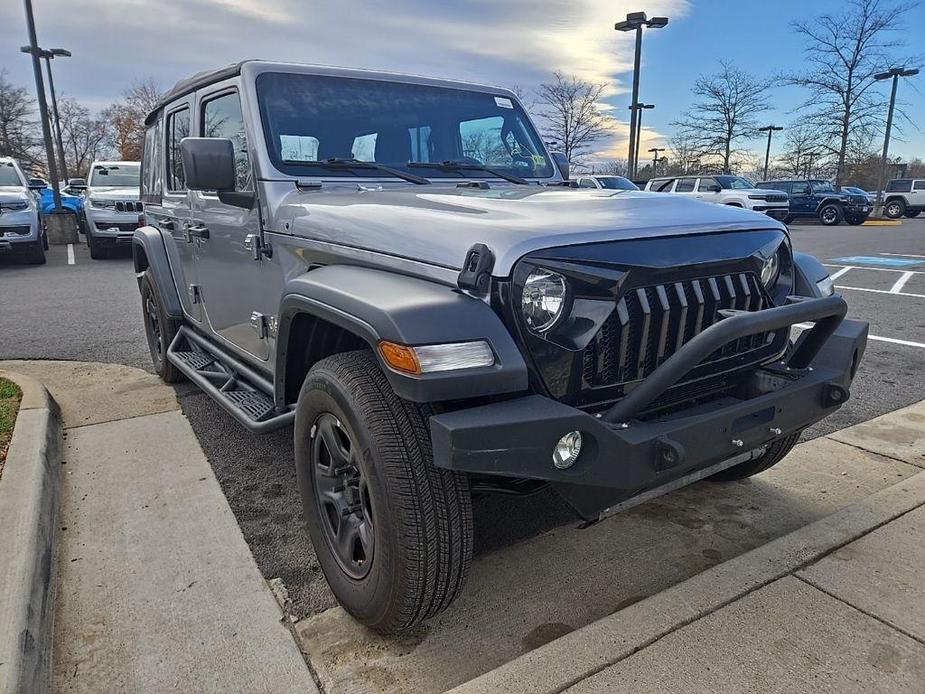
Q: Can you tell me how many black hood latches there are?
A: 1